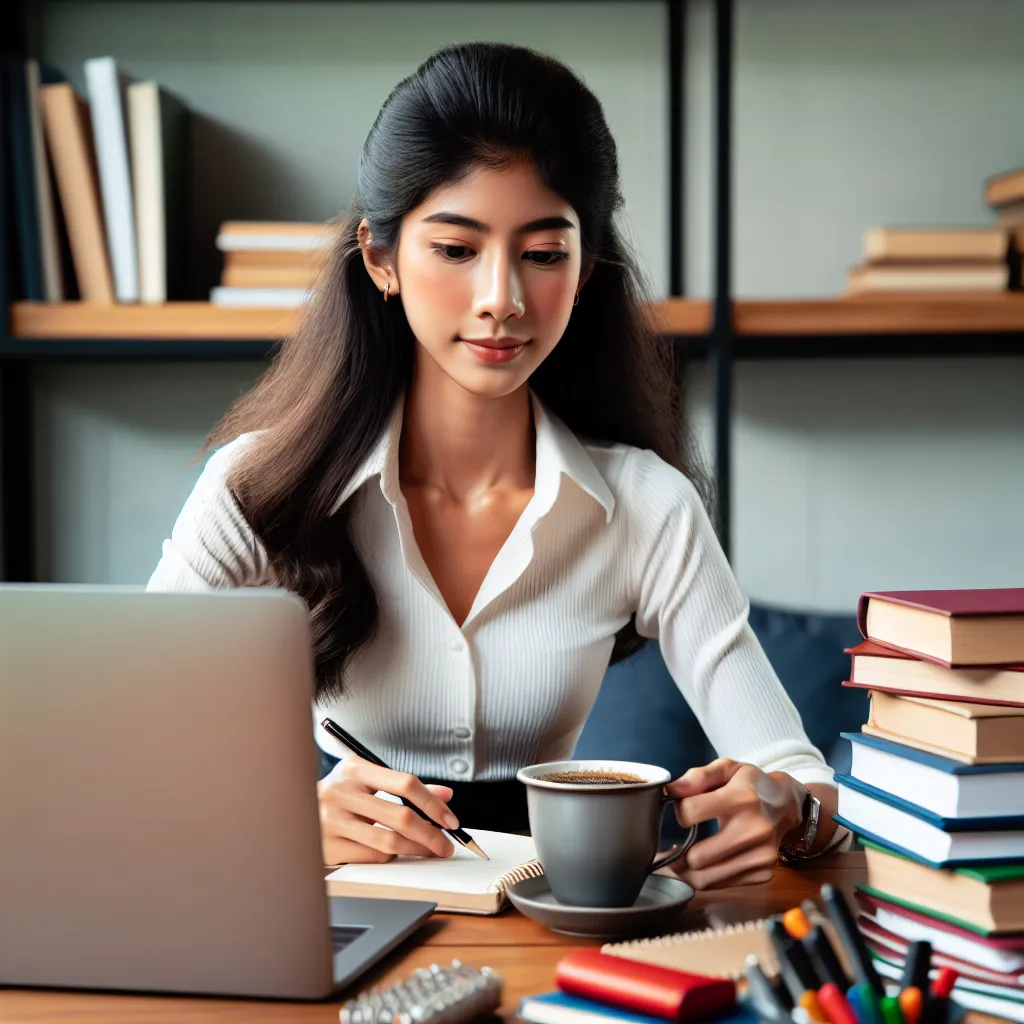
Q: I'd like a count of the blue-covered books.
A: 3